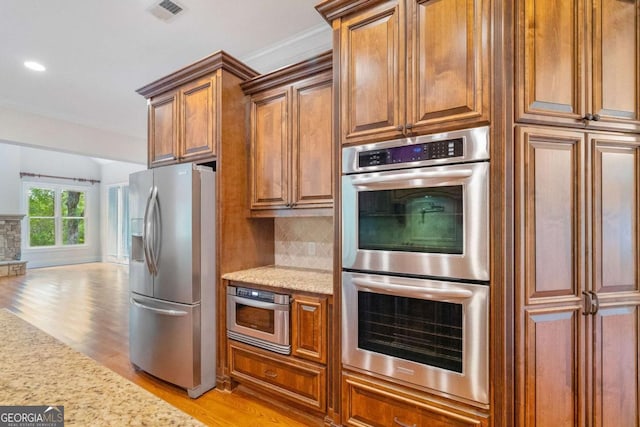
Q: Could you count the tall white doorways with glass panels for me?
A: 1